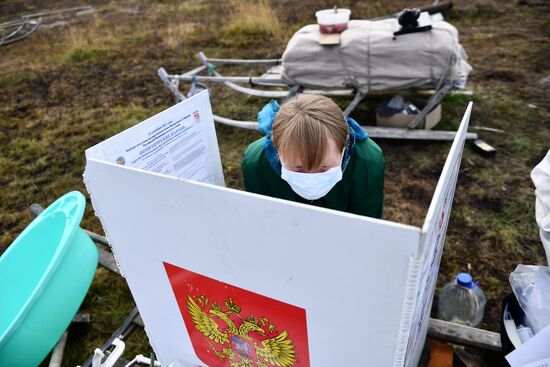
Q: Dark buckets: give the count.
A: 1